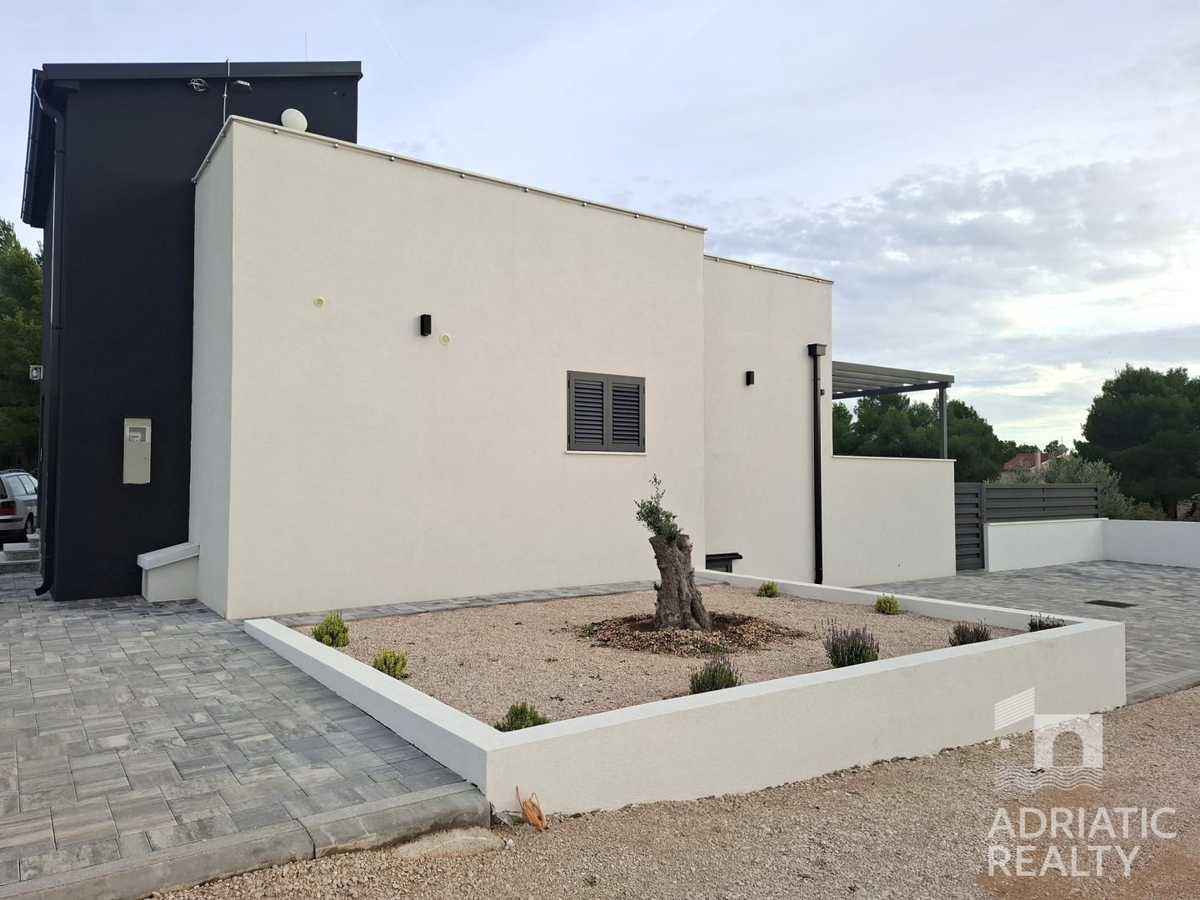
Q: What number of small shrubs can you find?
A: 9